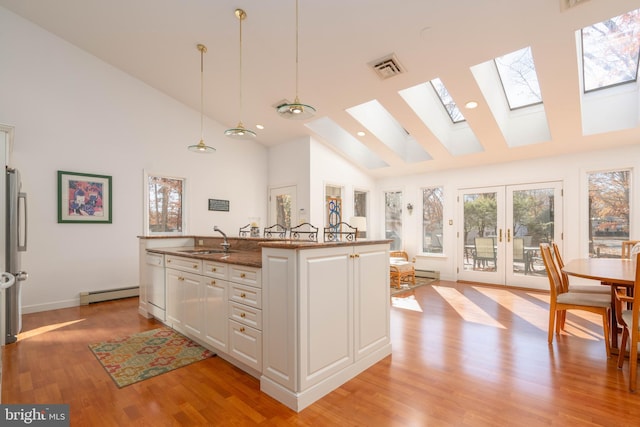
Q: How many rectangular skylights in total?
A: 5